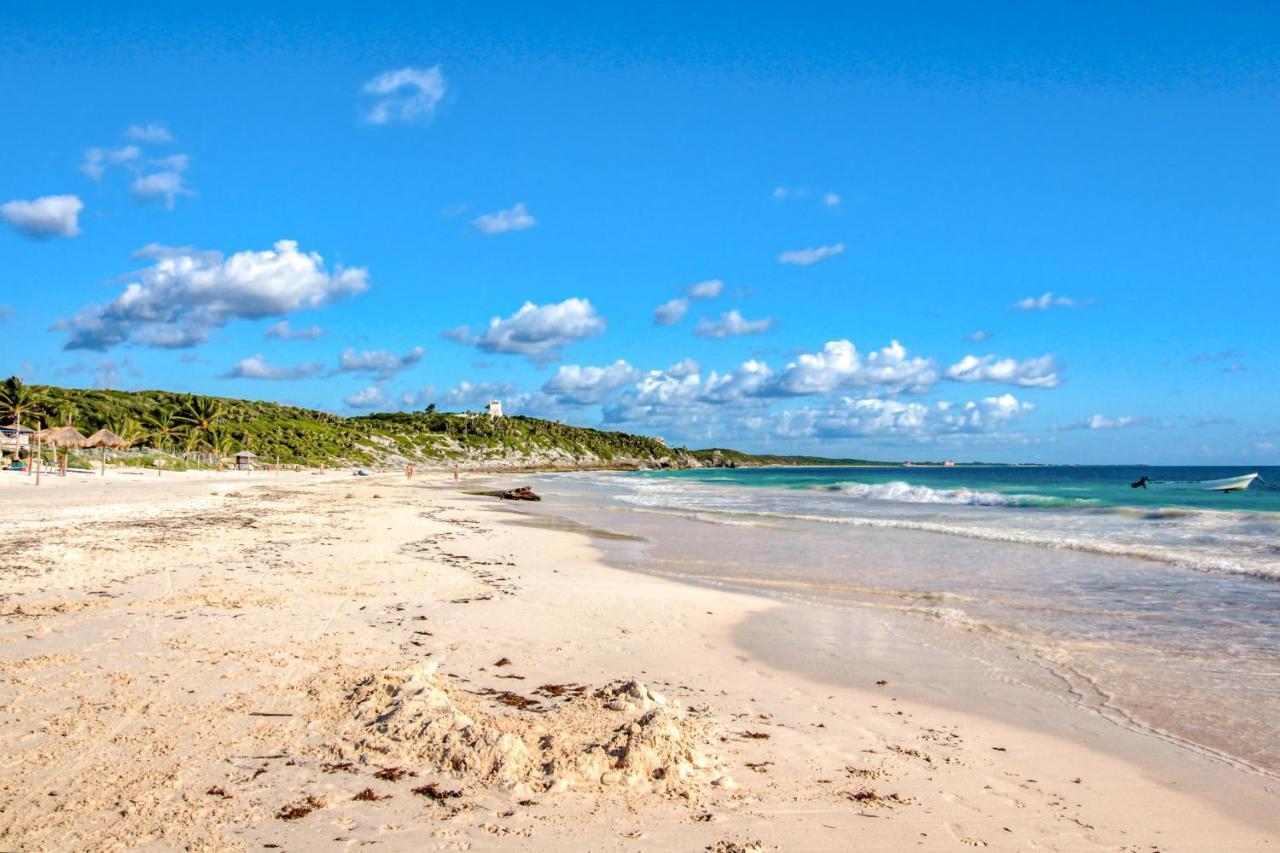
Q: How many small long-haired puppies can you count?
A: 0